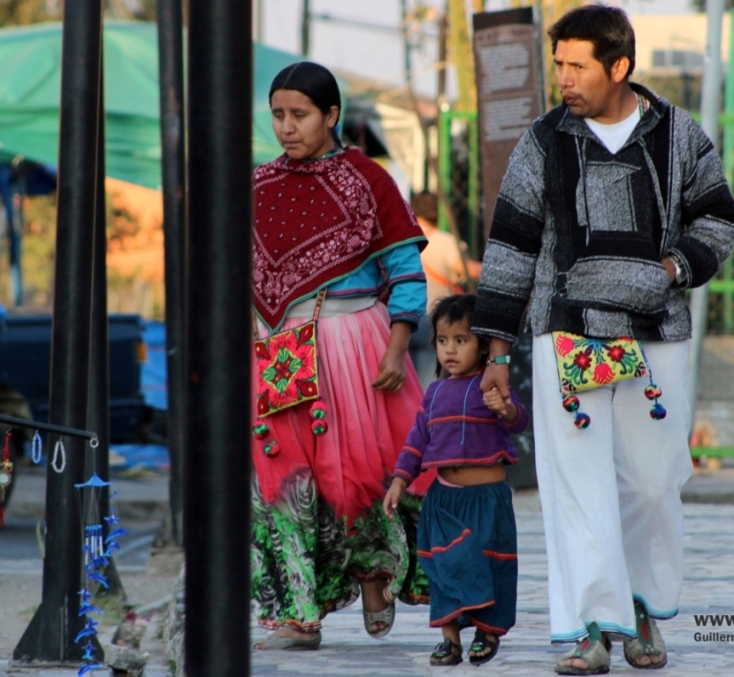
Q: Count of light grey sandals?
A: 2